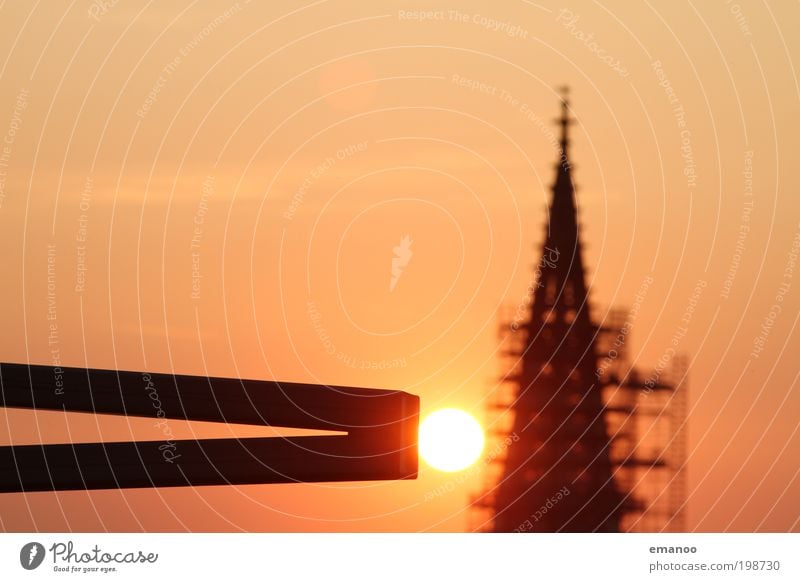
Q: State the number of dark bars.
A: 2